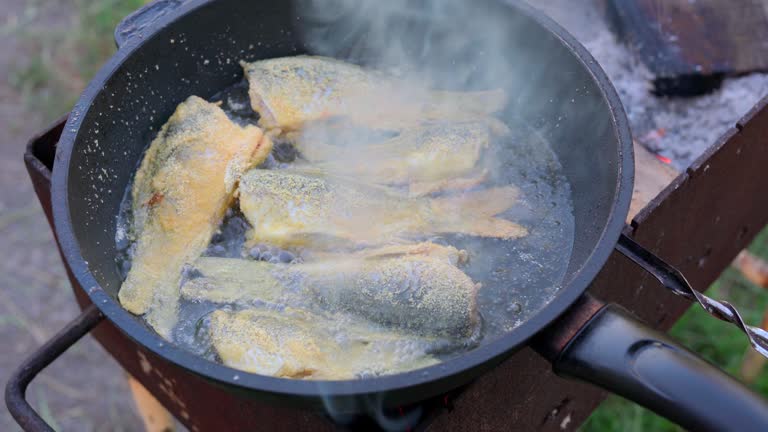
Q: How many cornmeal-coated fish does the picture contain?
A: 6